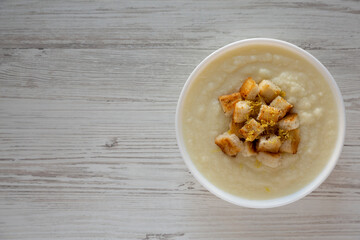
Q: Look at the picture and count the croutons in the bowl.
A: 14